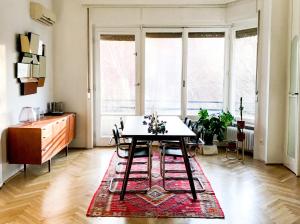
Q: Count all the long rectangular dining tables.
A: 1